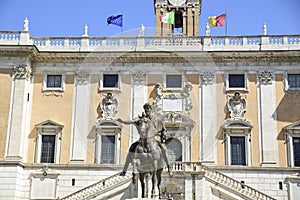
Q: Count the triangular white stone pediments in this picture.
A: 2